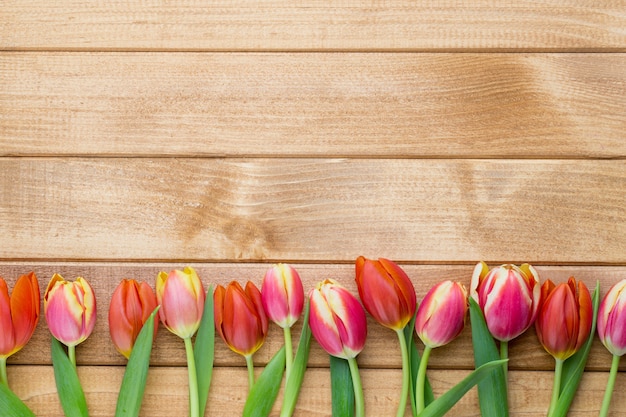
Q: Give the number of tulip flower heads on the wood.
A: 12